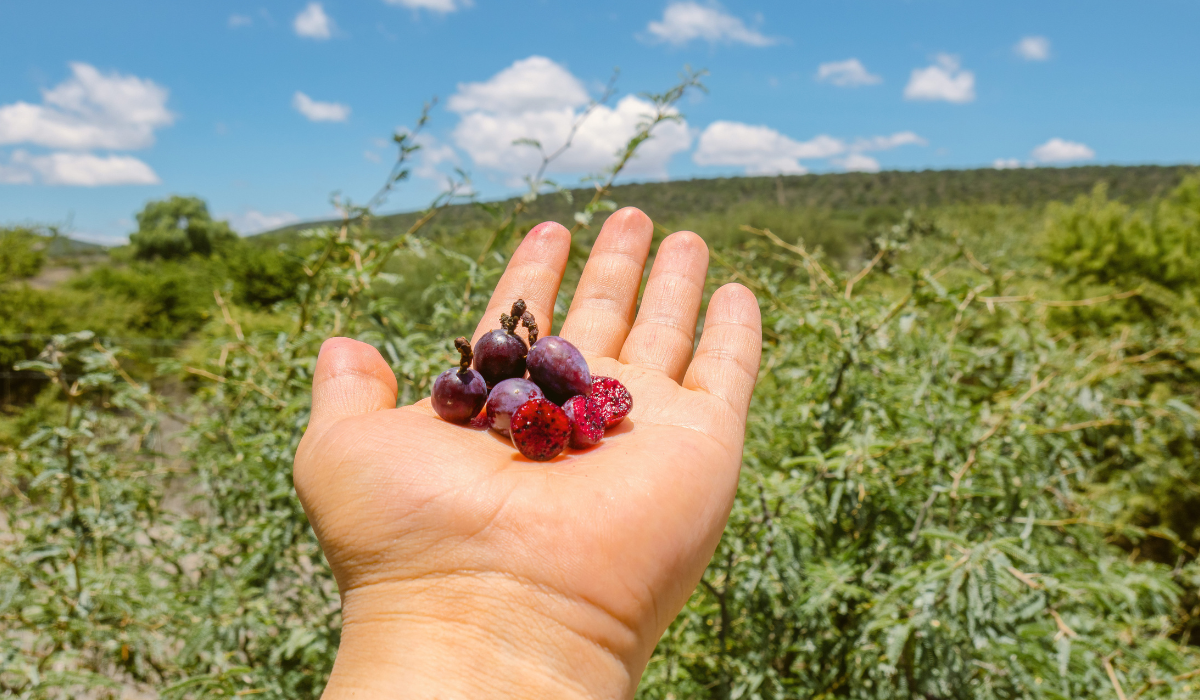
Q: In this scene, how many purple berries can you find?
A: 4